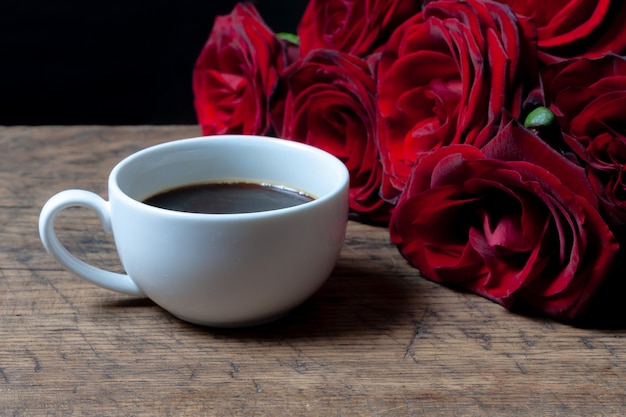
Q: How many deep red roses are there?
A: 7